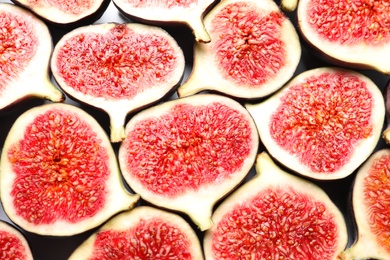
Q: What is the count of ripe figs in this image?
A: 13